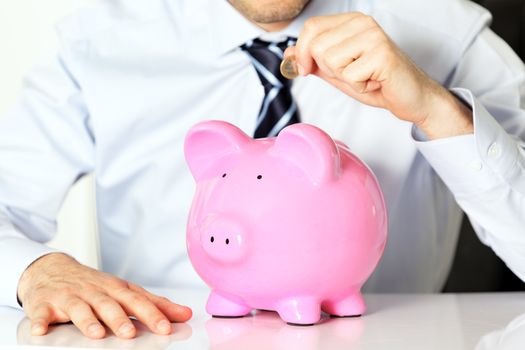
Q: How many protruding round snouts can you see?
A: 1